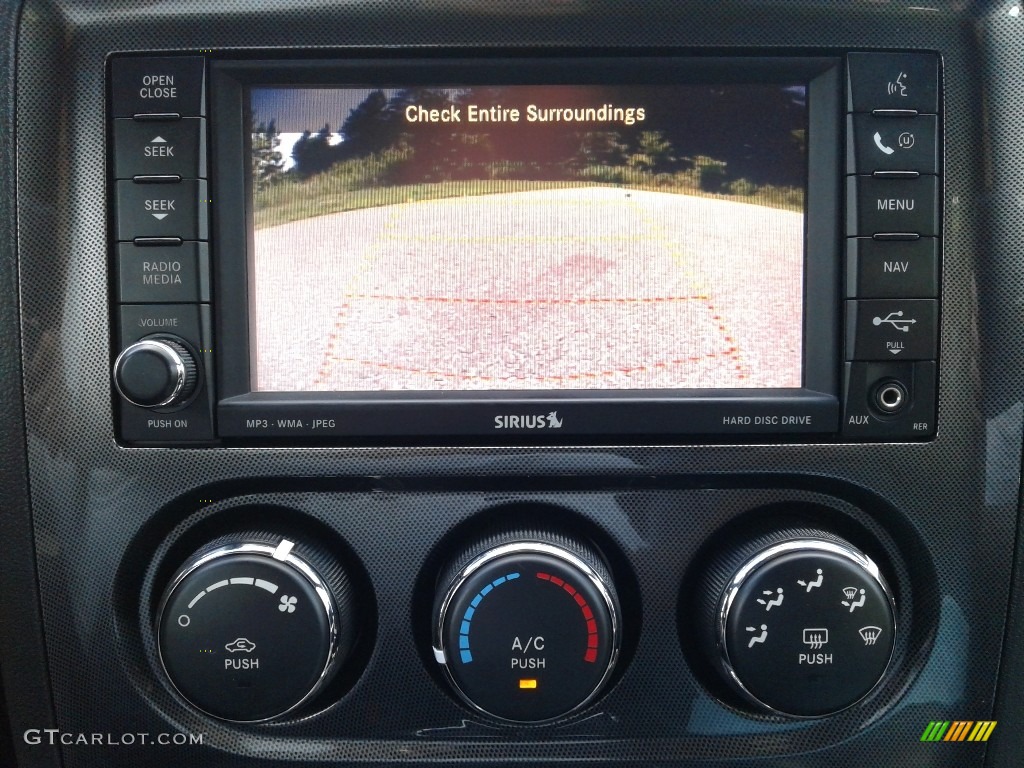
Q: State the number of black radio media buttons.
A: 1